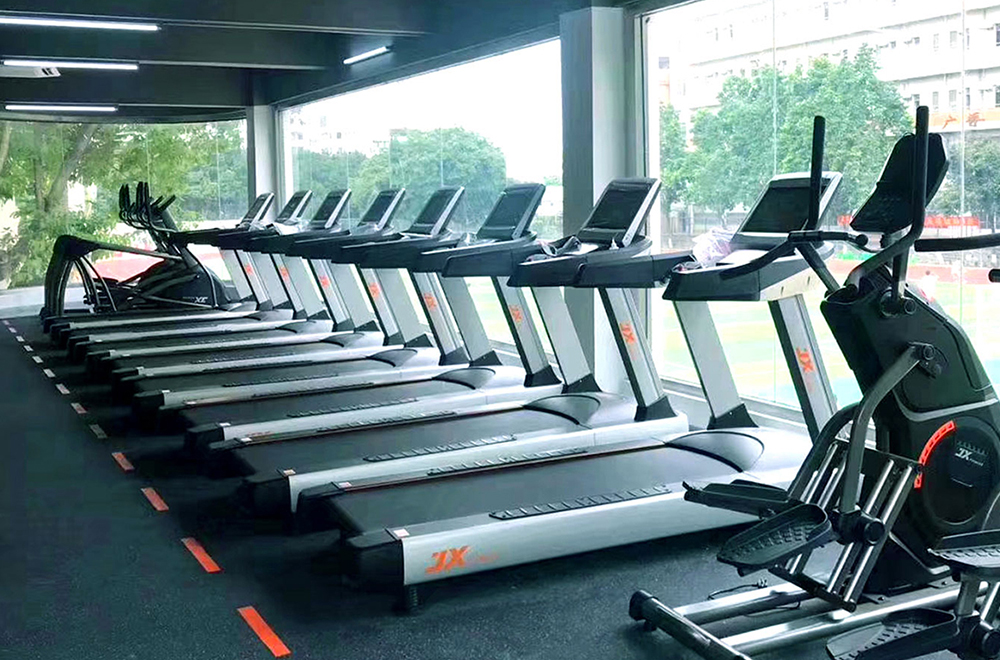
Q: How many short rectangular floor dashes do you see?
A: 13